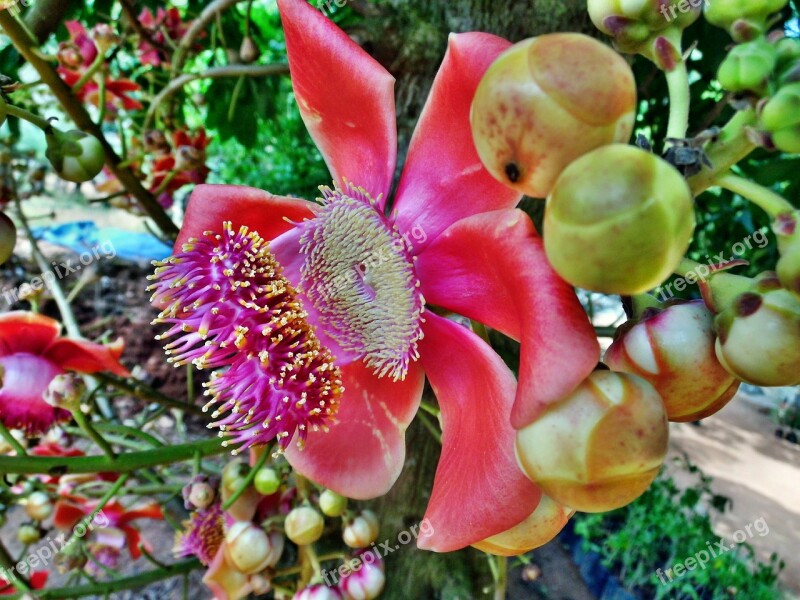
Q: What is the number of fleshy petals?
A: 6